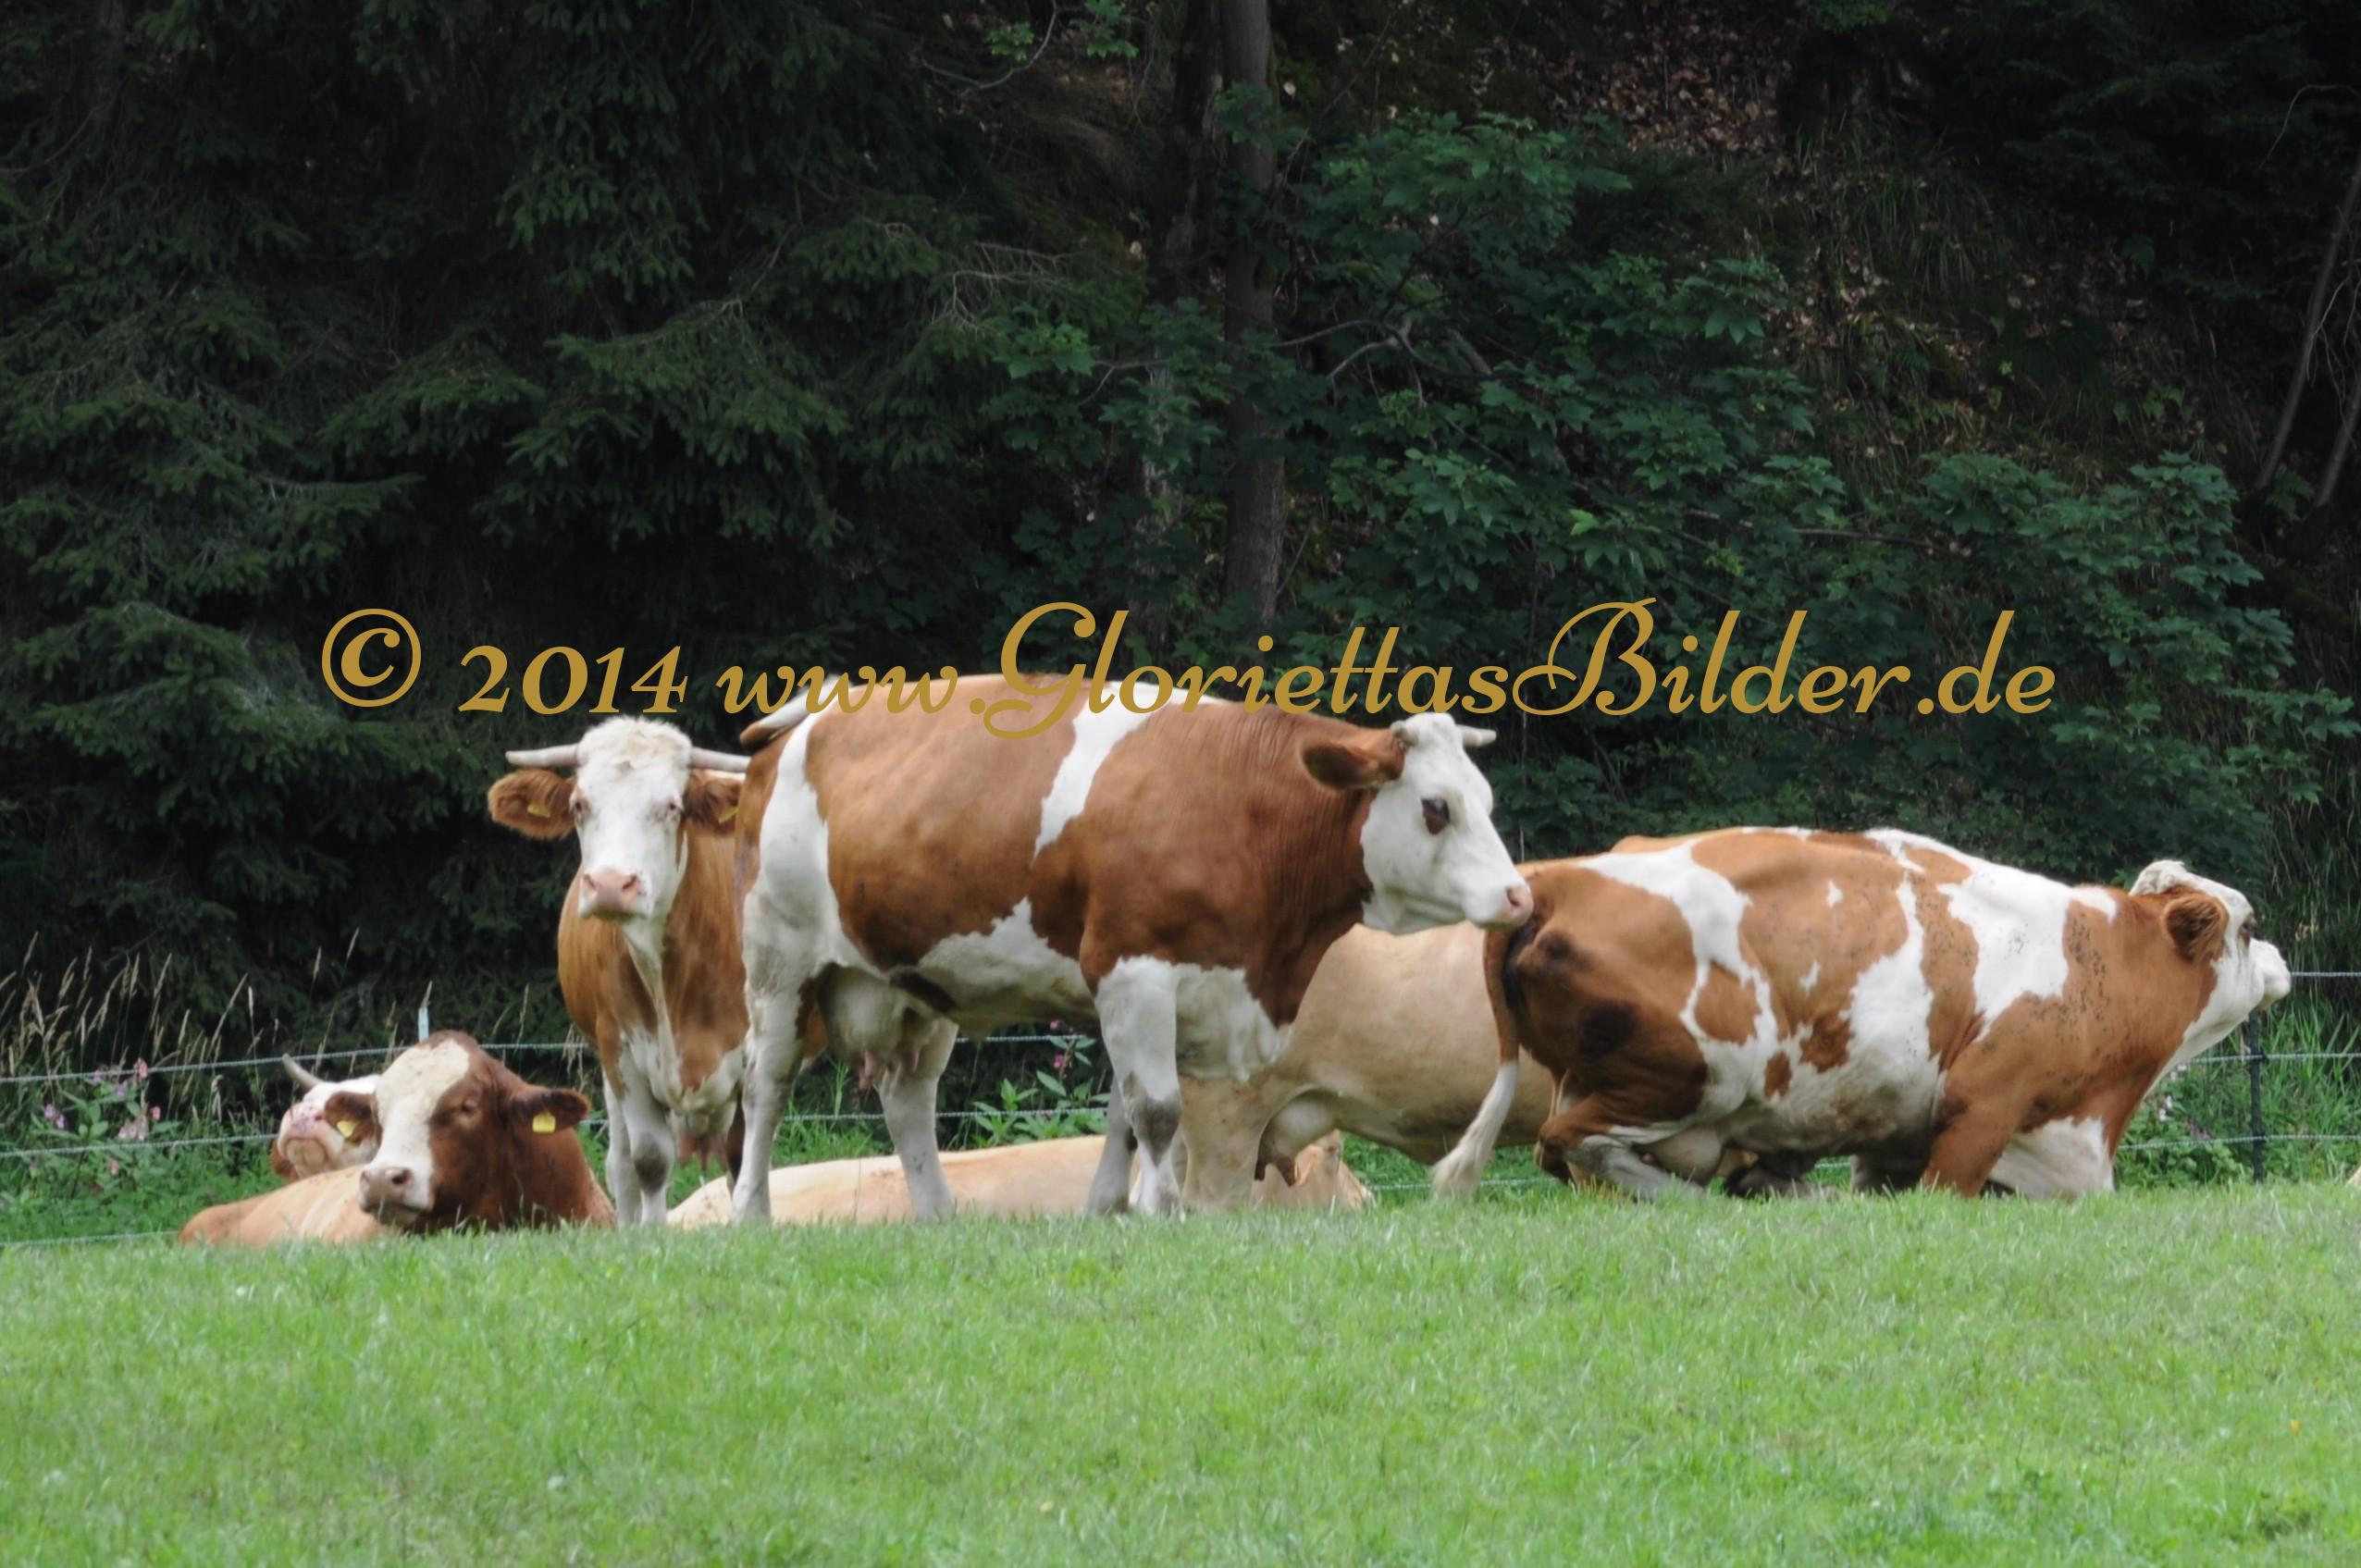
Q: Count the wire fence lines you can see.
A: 3